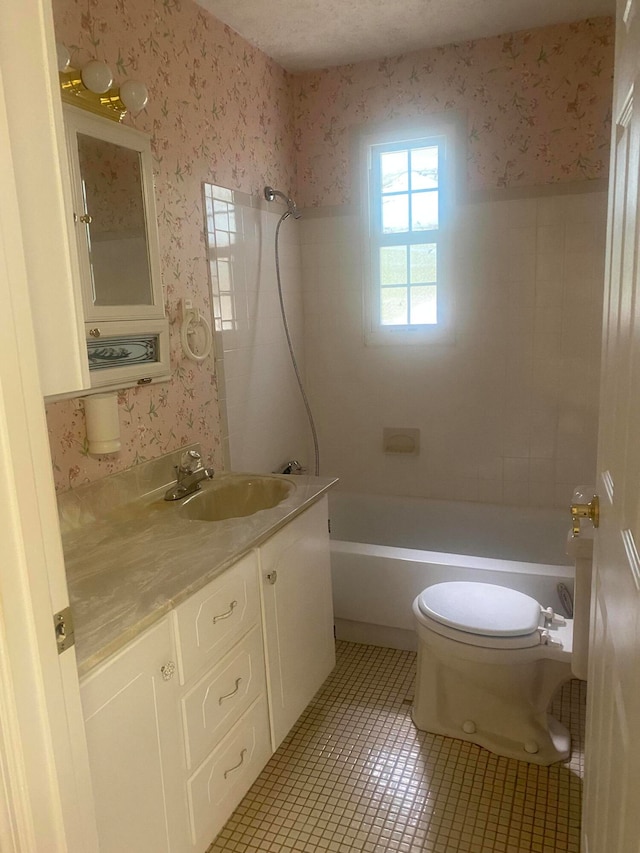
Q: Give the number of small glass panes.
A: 8